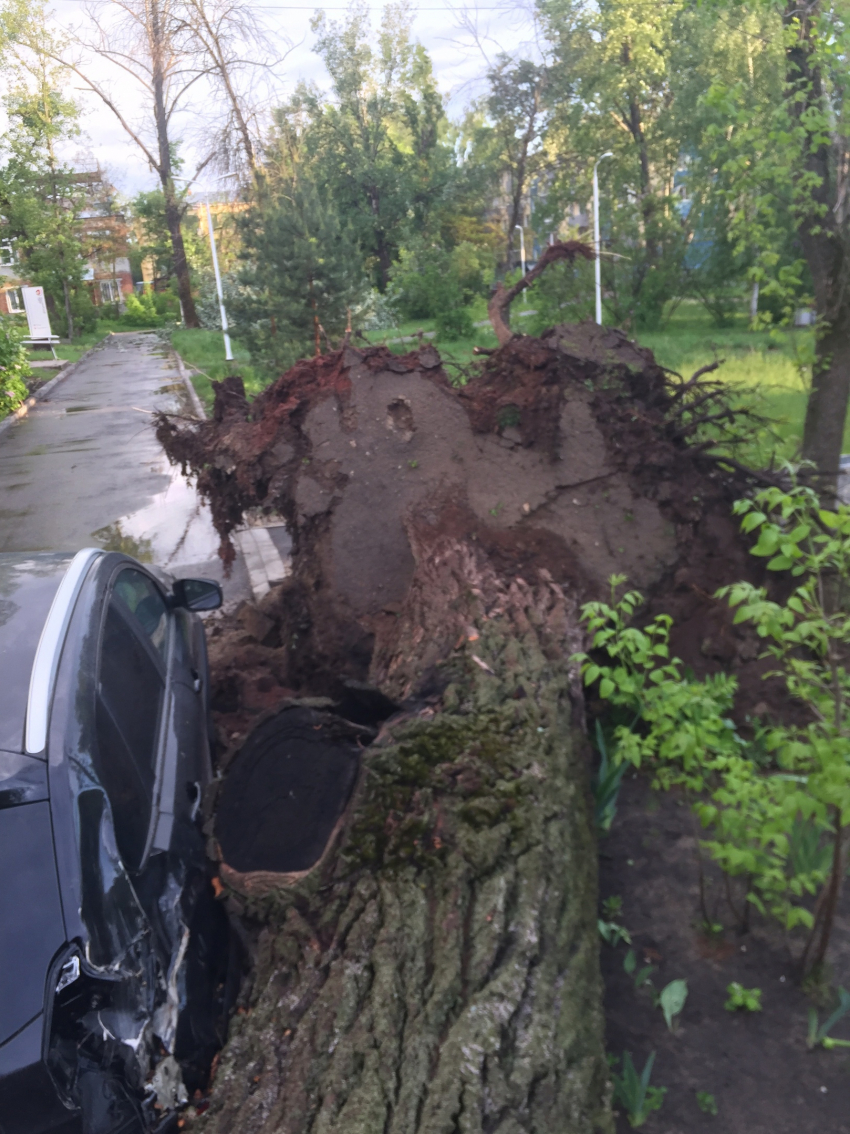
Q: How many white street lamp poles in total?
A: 3